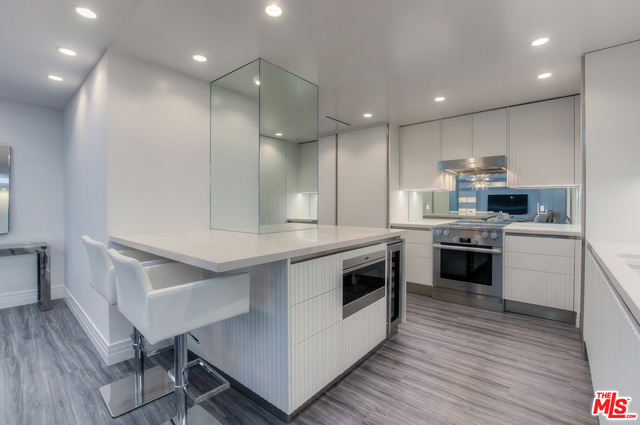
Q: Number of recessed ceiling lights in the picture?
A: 9